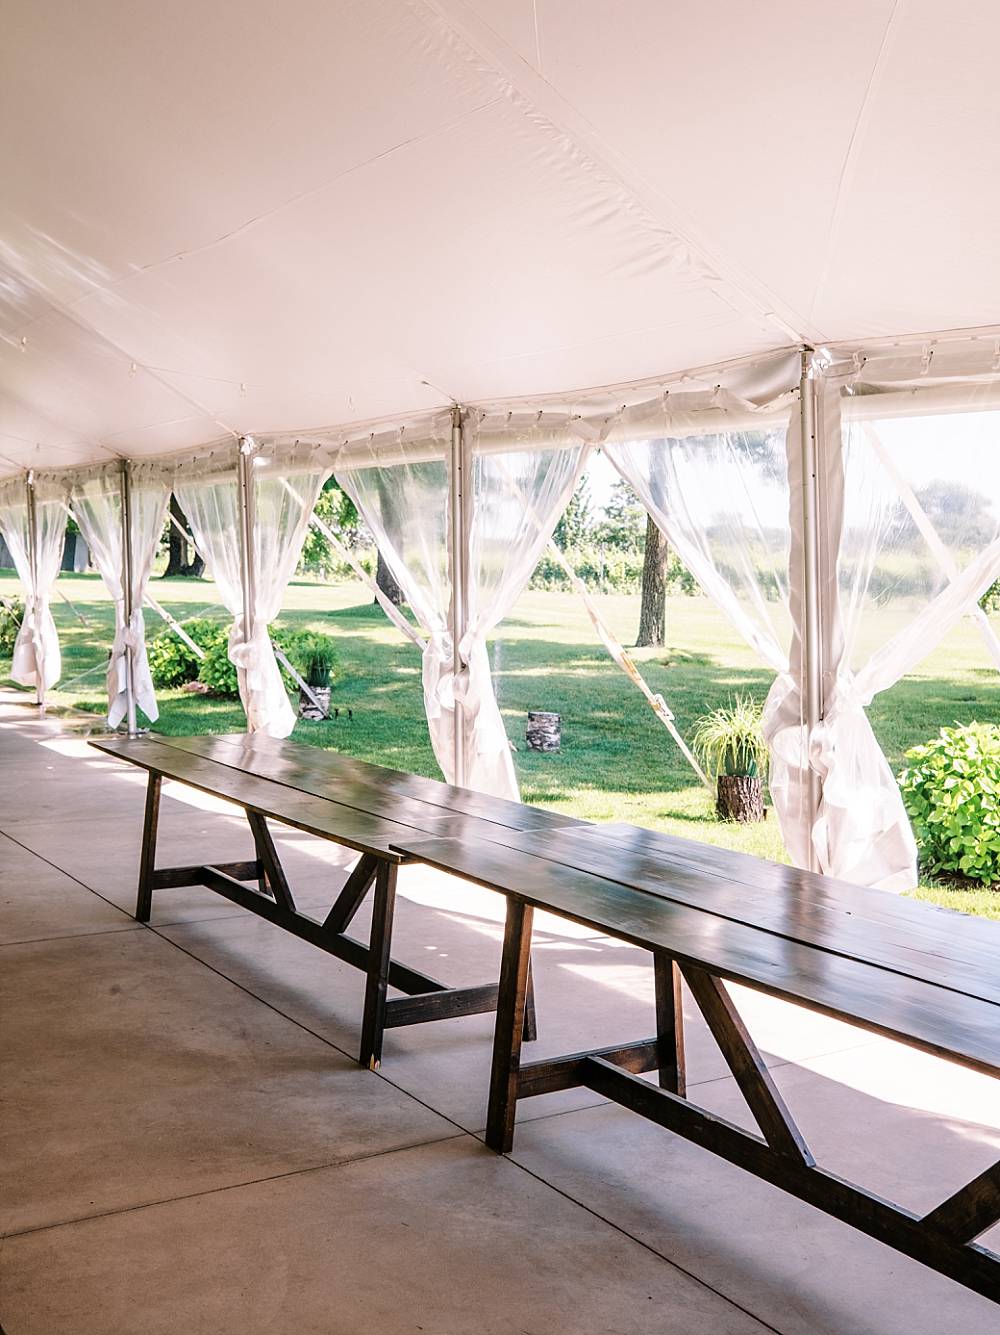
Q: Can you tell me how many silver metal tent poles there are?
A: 5